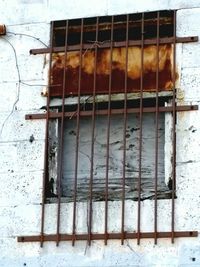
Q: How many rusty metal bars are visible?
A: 12